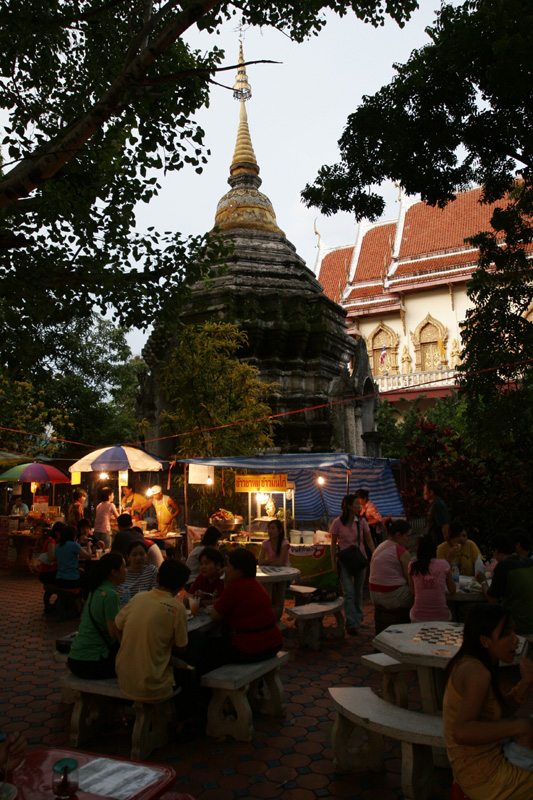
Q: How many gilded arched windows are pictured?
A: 2